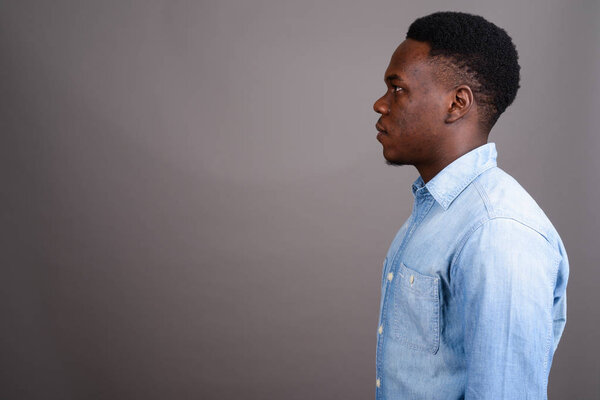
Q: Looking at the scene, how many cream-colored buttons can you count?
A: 4